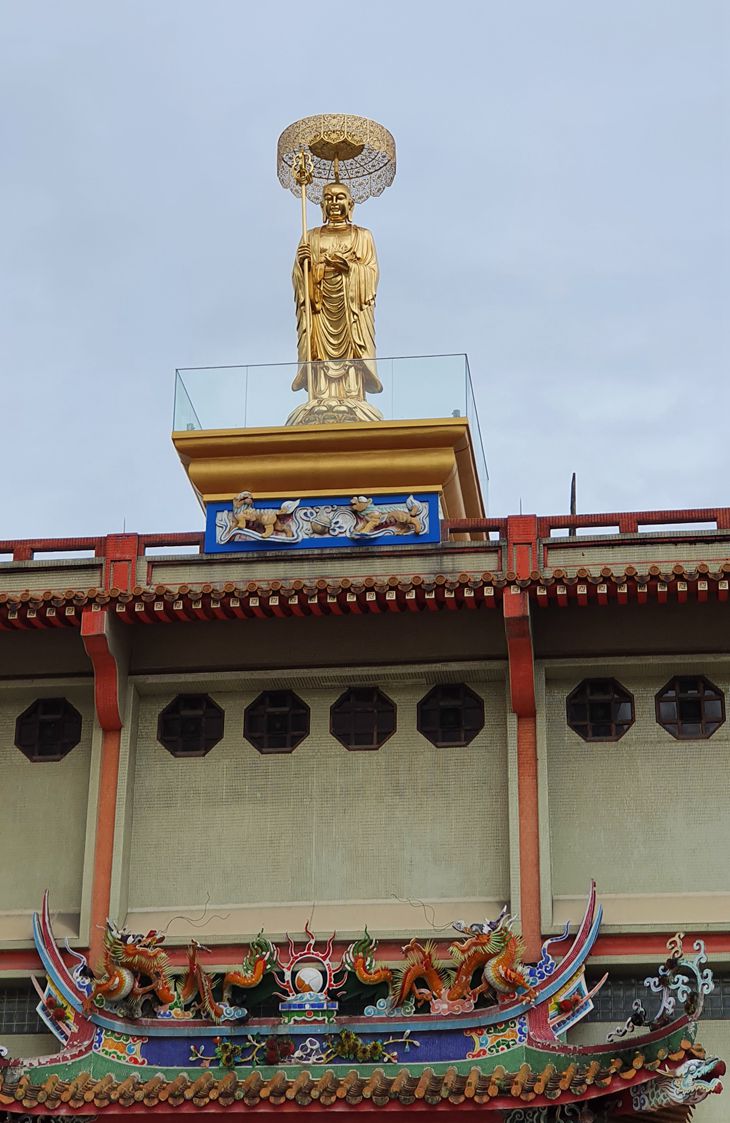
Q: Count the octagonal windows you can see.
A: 7